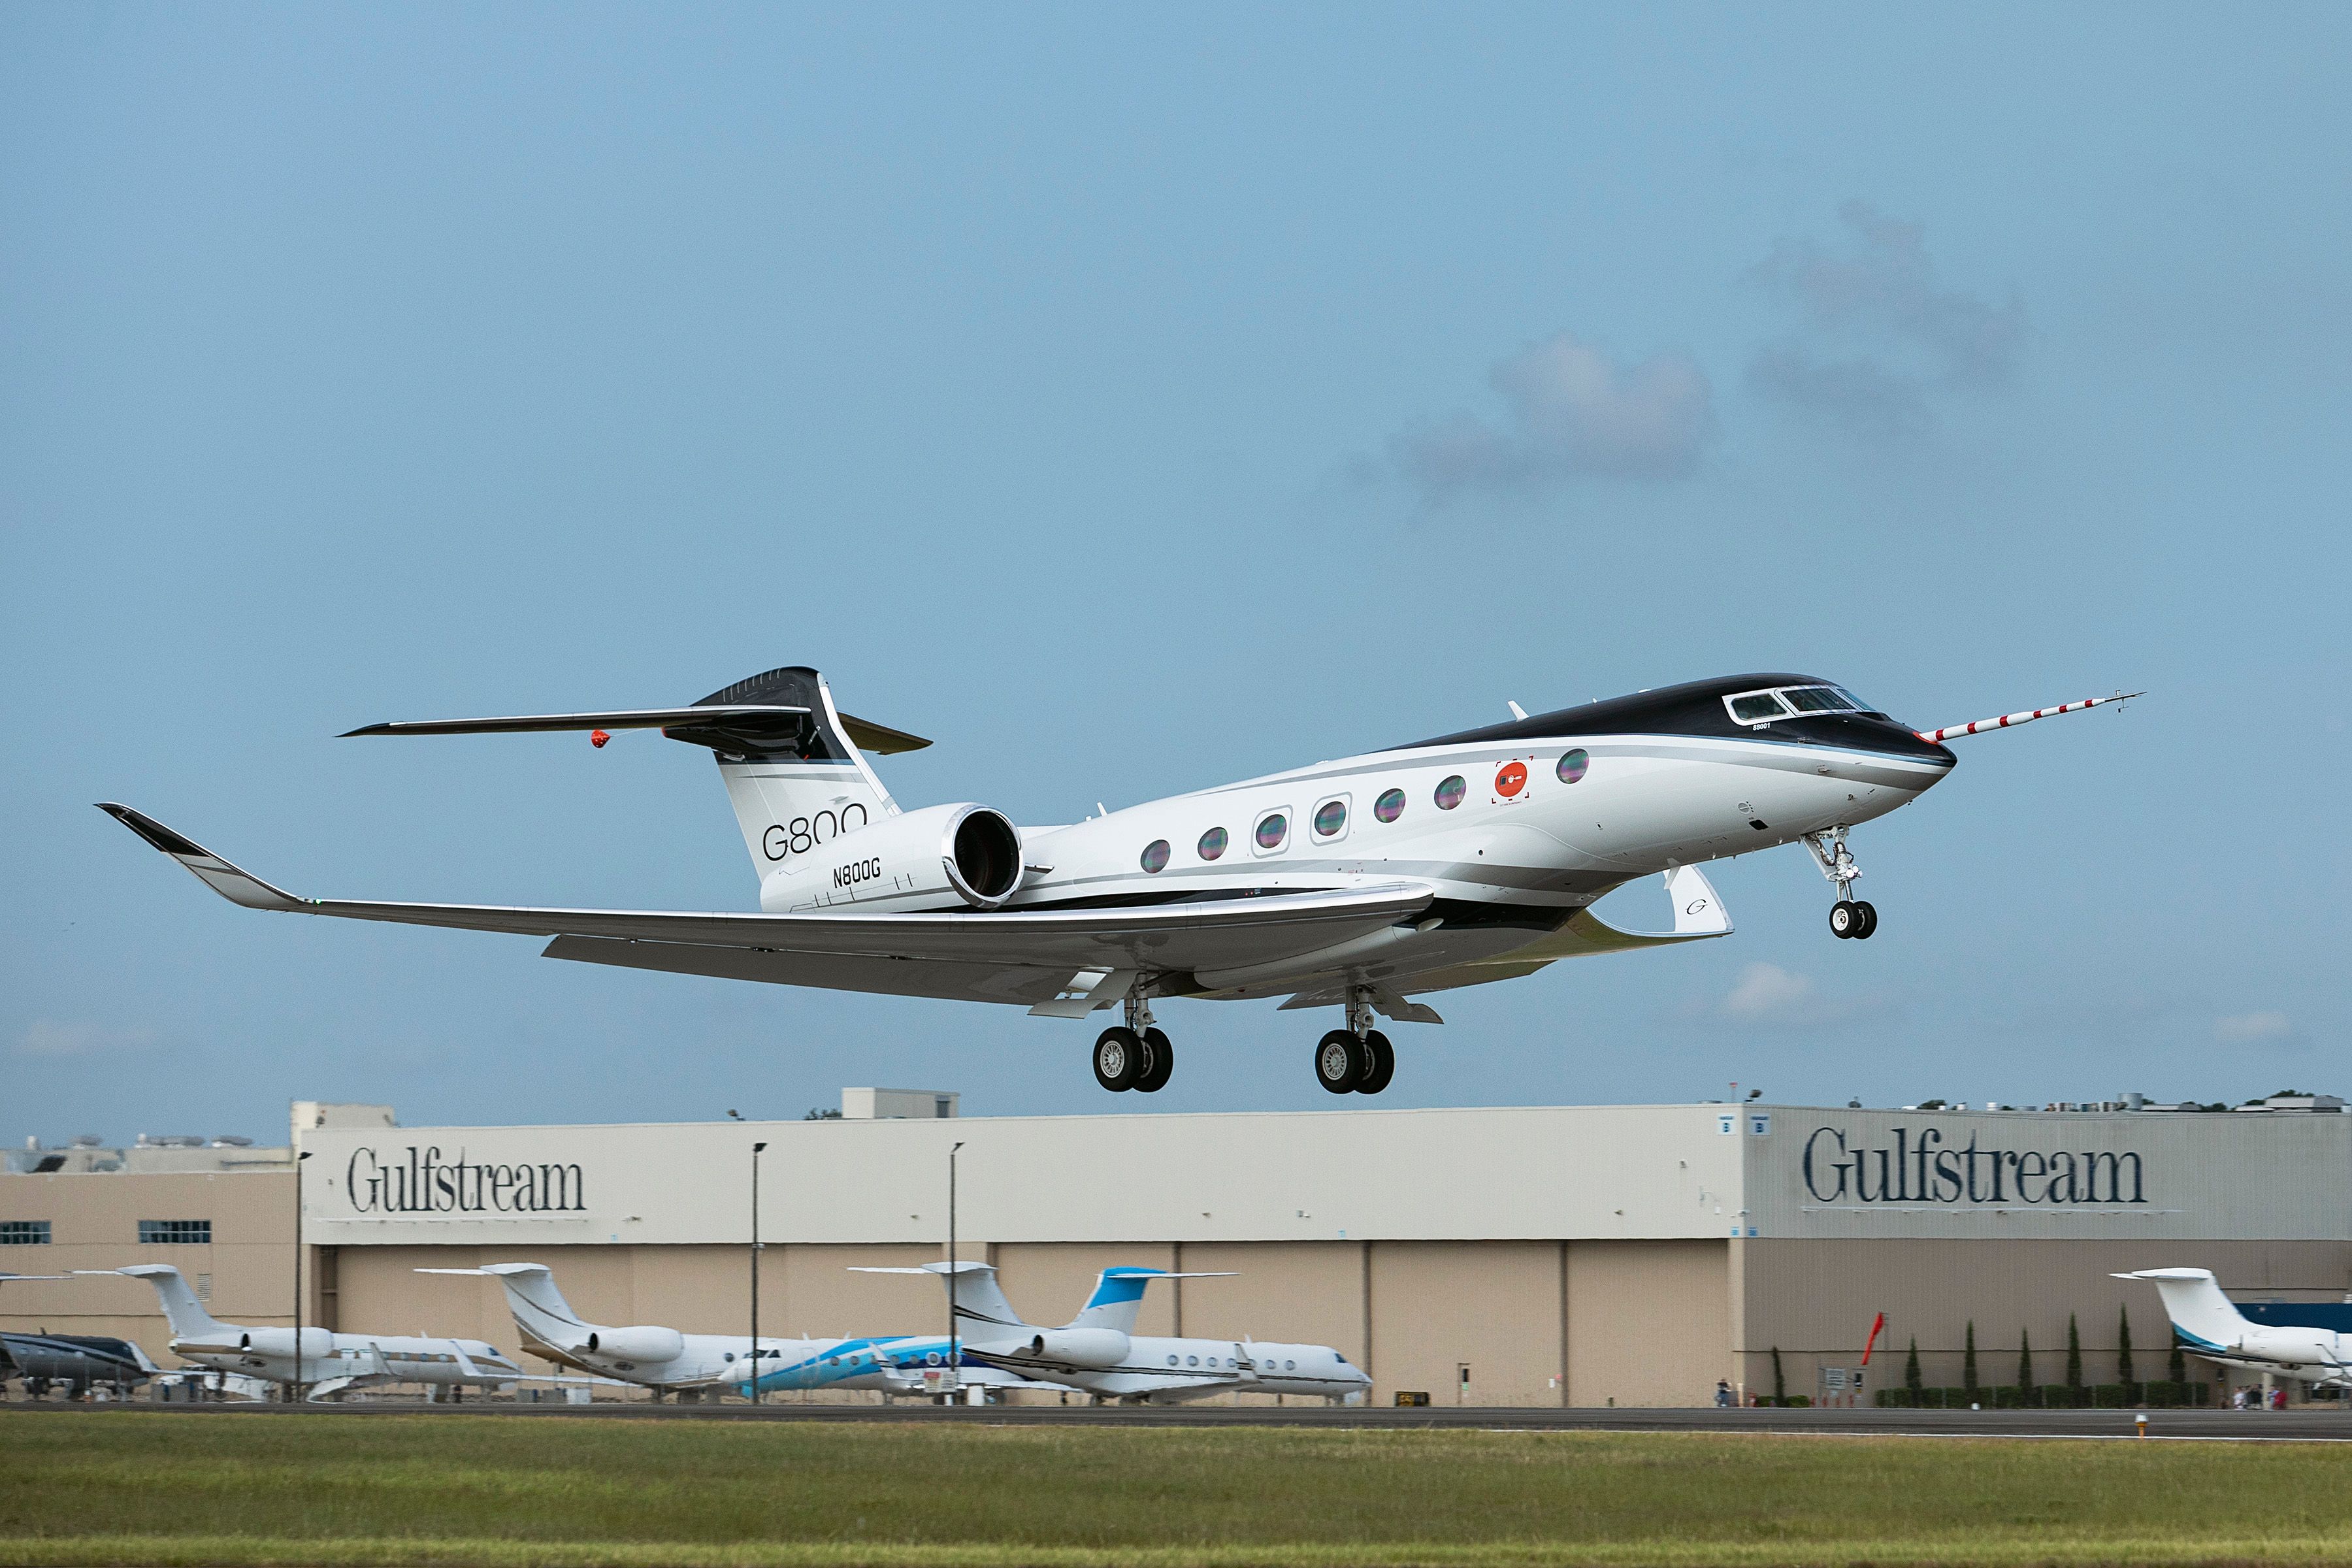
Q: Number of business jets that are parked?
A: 6